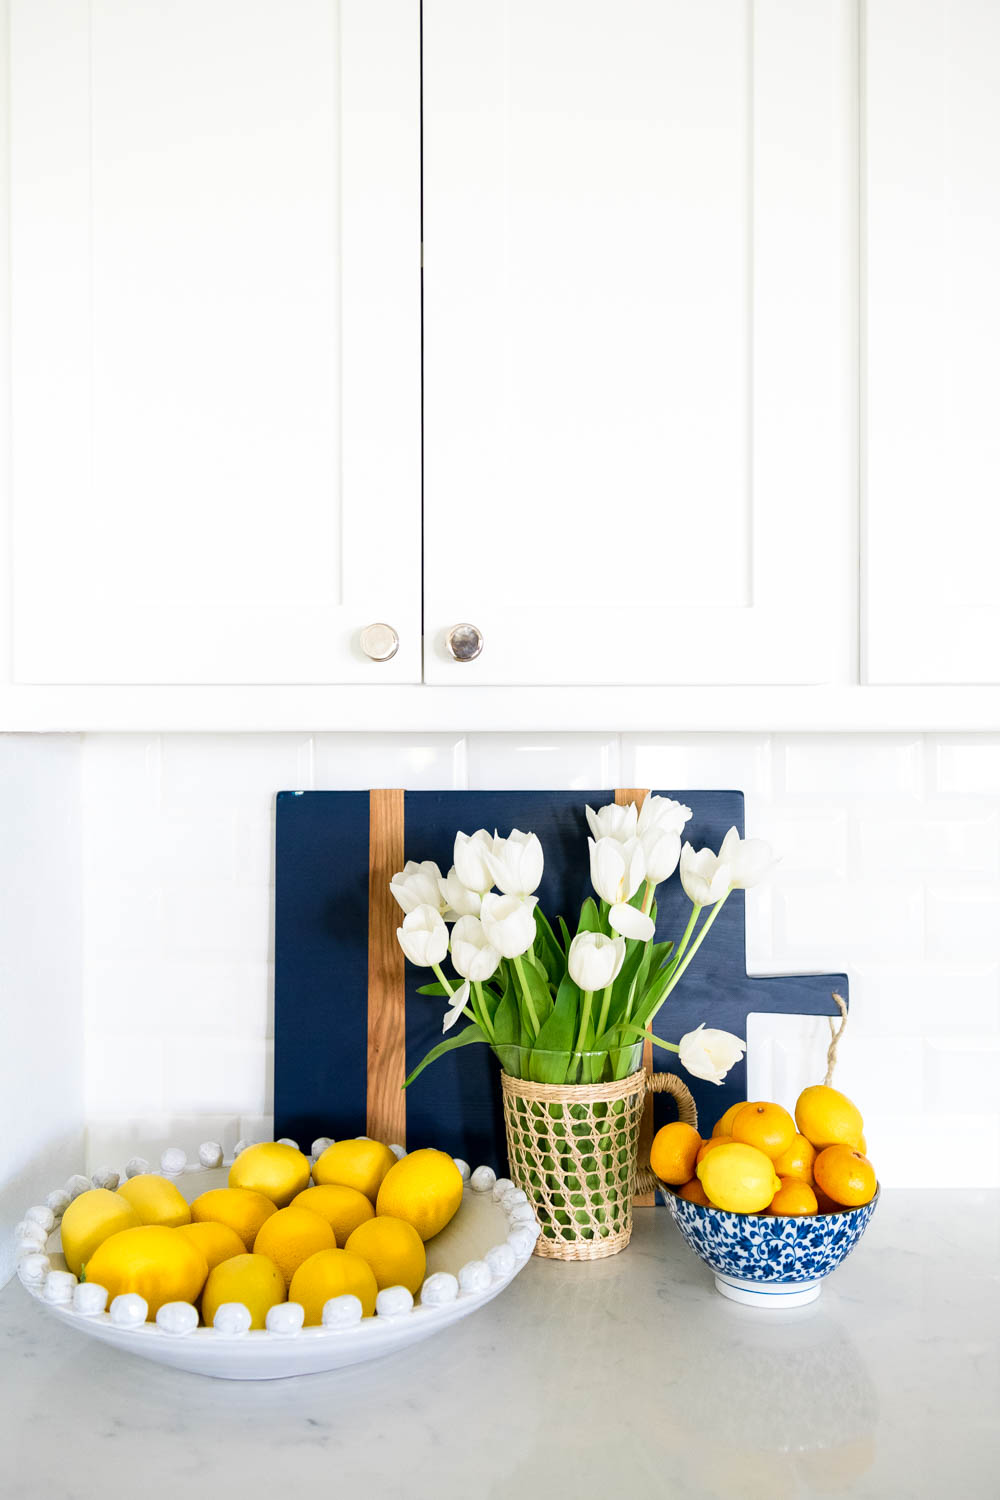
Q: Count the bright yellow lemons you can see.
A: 15